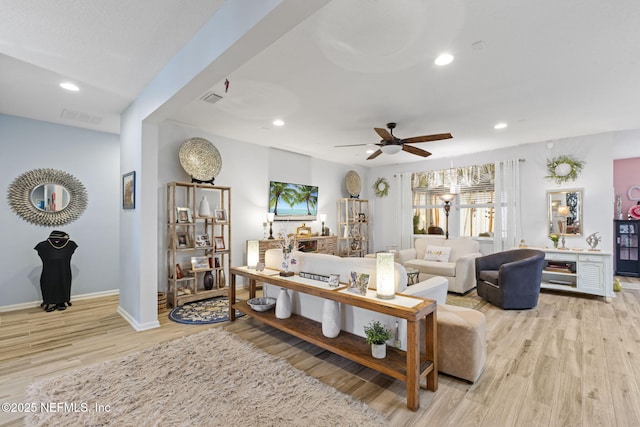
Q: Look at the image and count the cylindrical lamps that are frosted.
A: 2